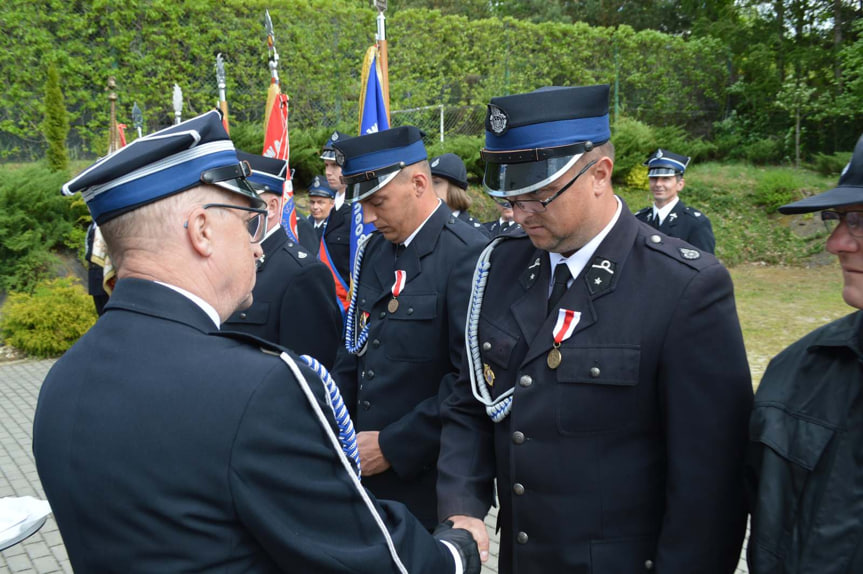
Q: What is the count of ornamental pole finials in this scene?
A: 6